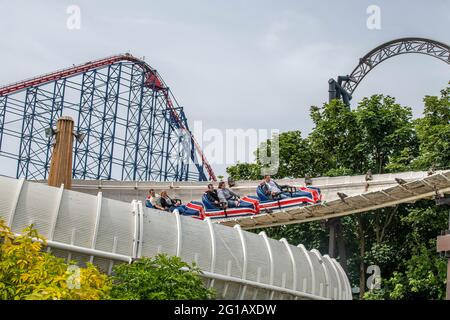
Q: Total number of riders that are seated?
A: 5